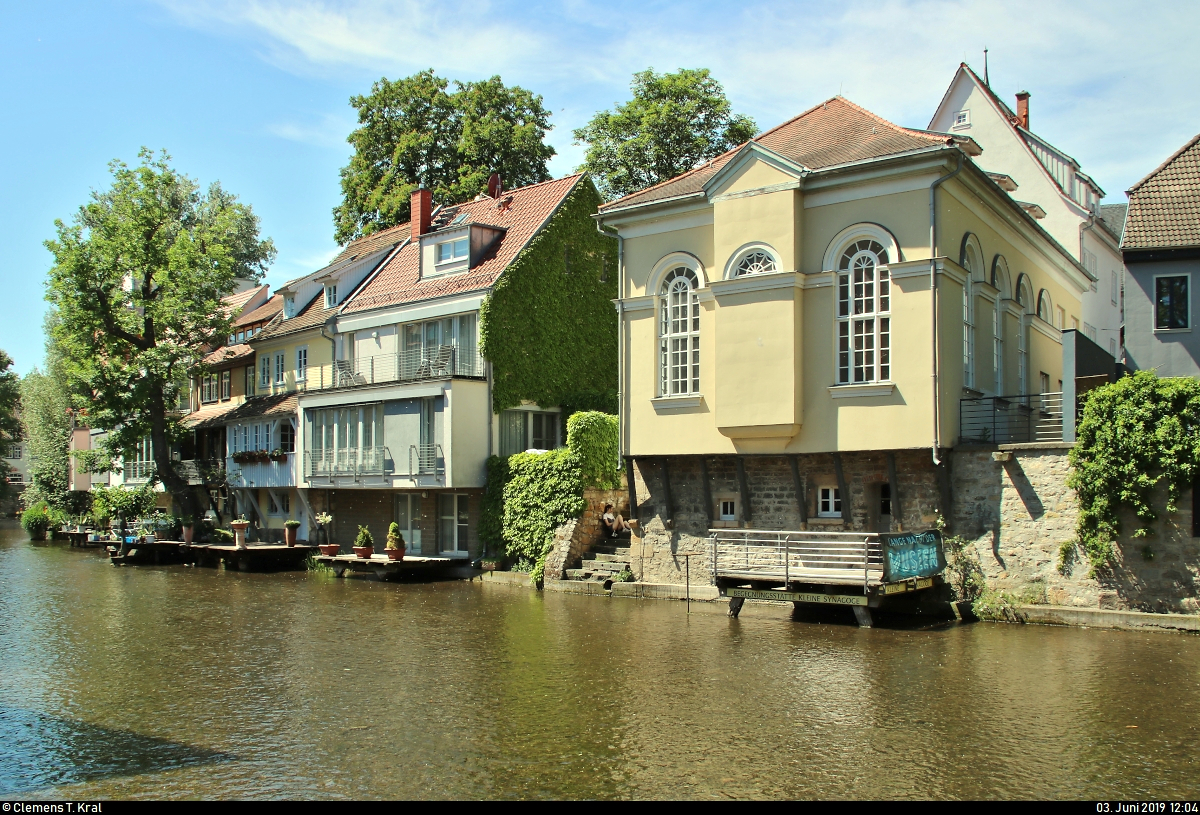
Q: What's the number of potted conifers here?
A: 2